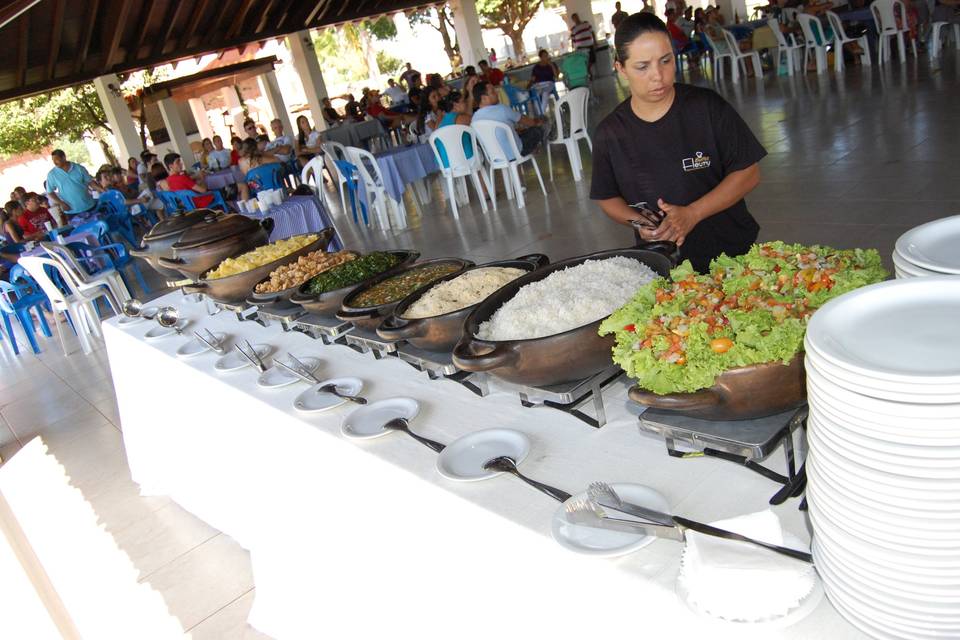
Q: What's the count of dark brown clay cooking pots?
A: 9